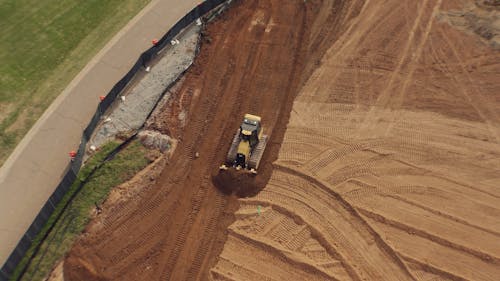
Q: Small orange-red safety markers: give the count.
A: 3